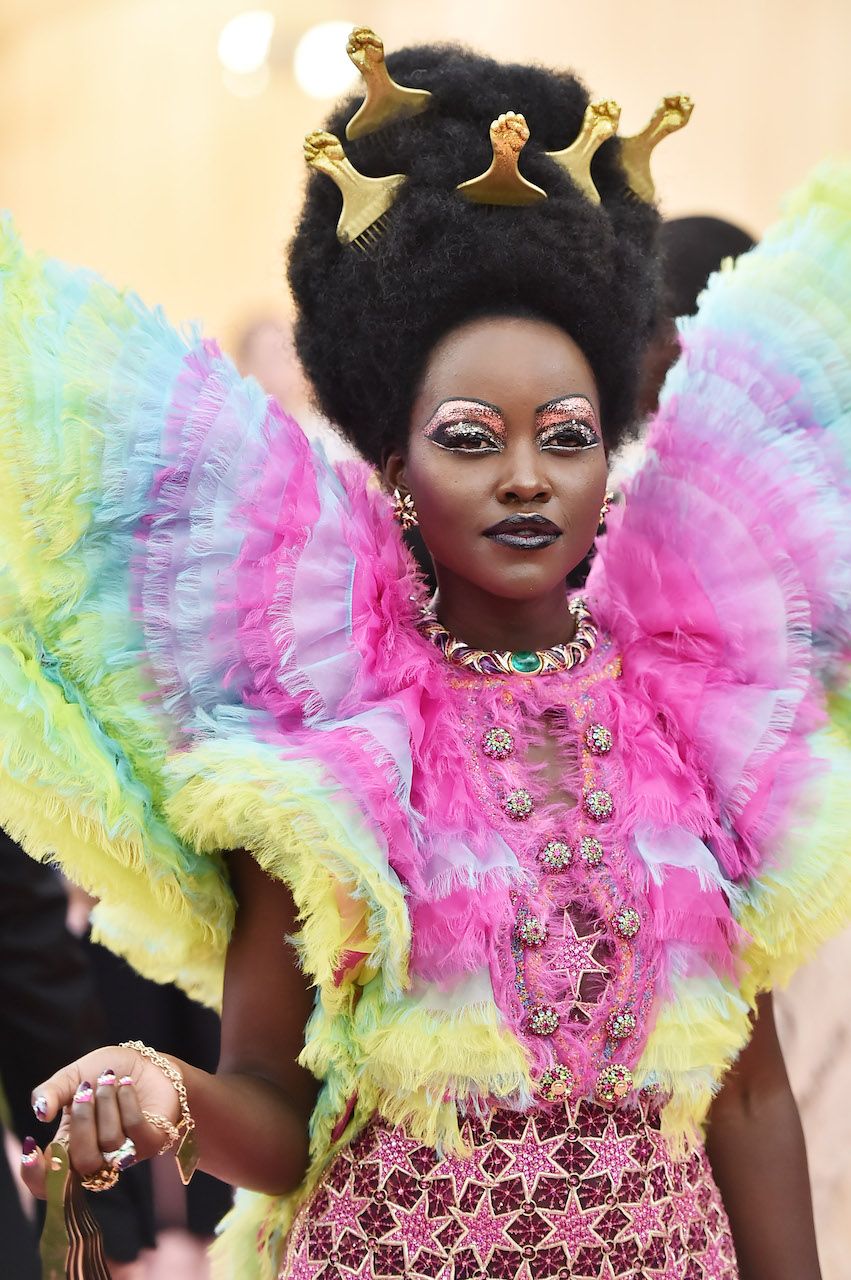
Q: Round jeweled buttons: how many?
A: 12